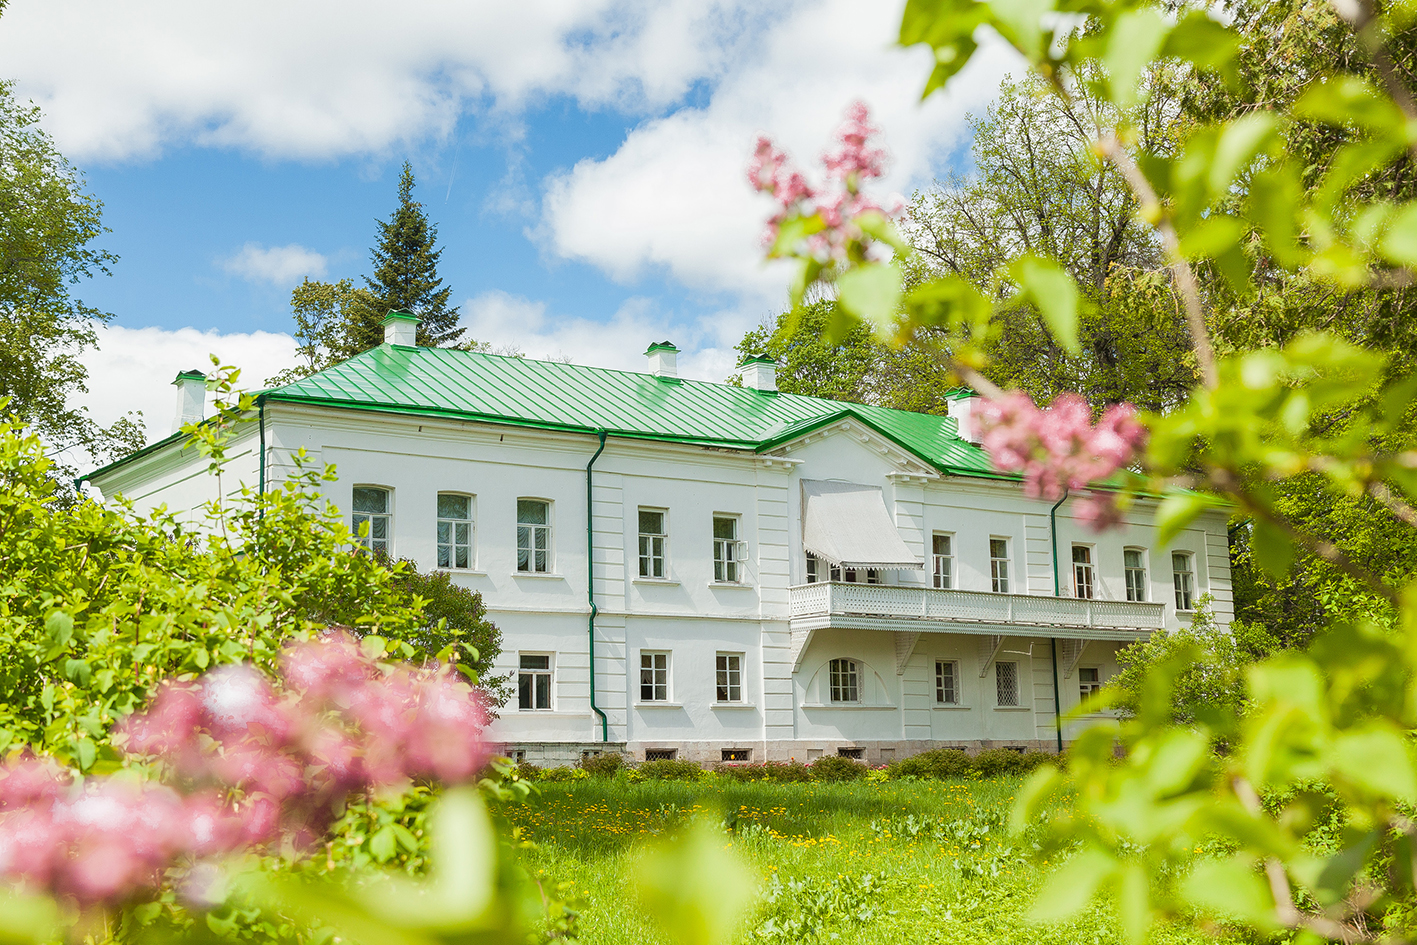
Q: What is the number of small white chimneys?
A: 5